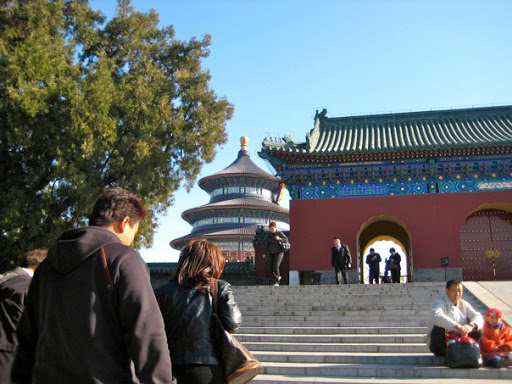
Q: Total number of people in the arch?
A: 2